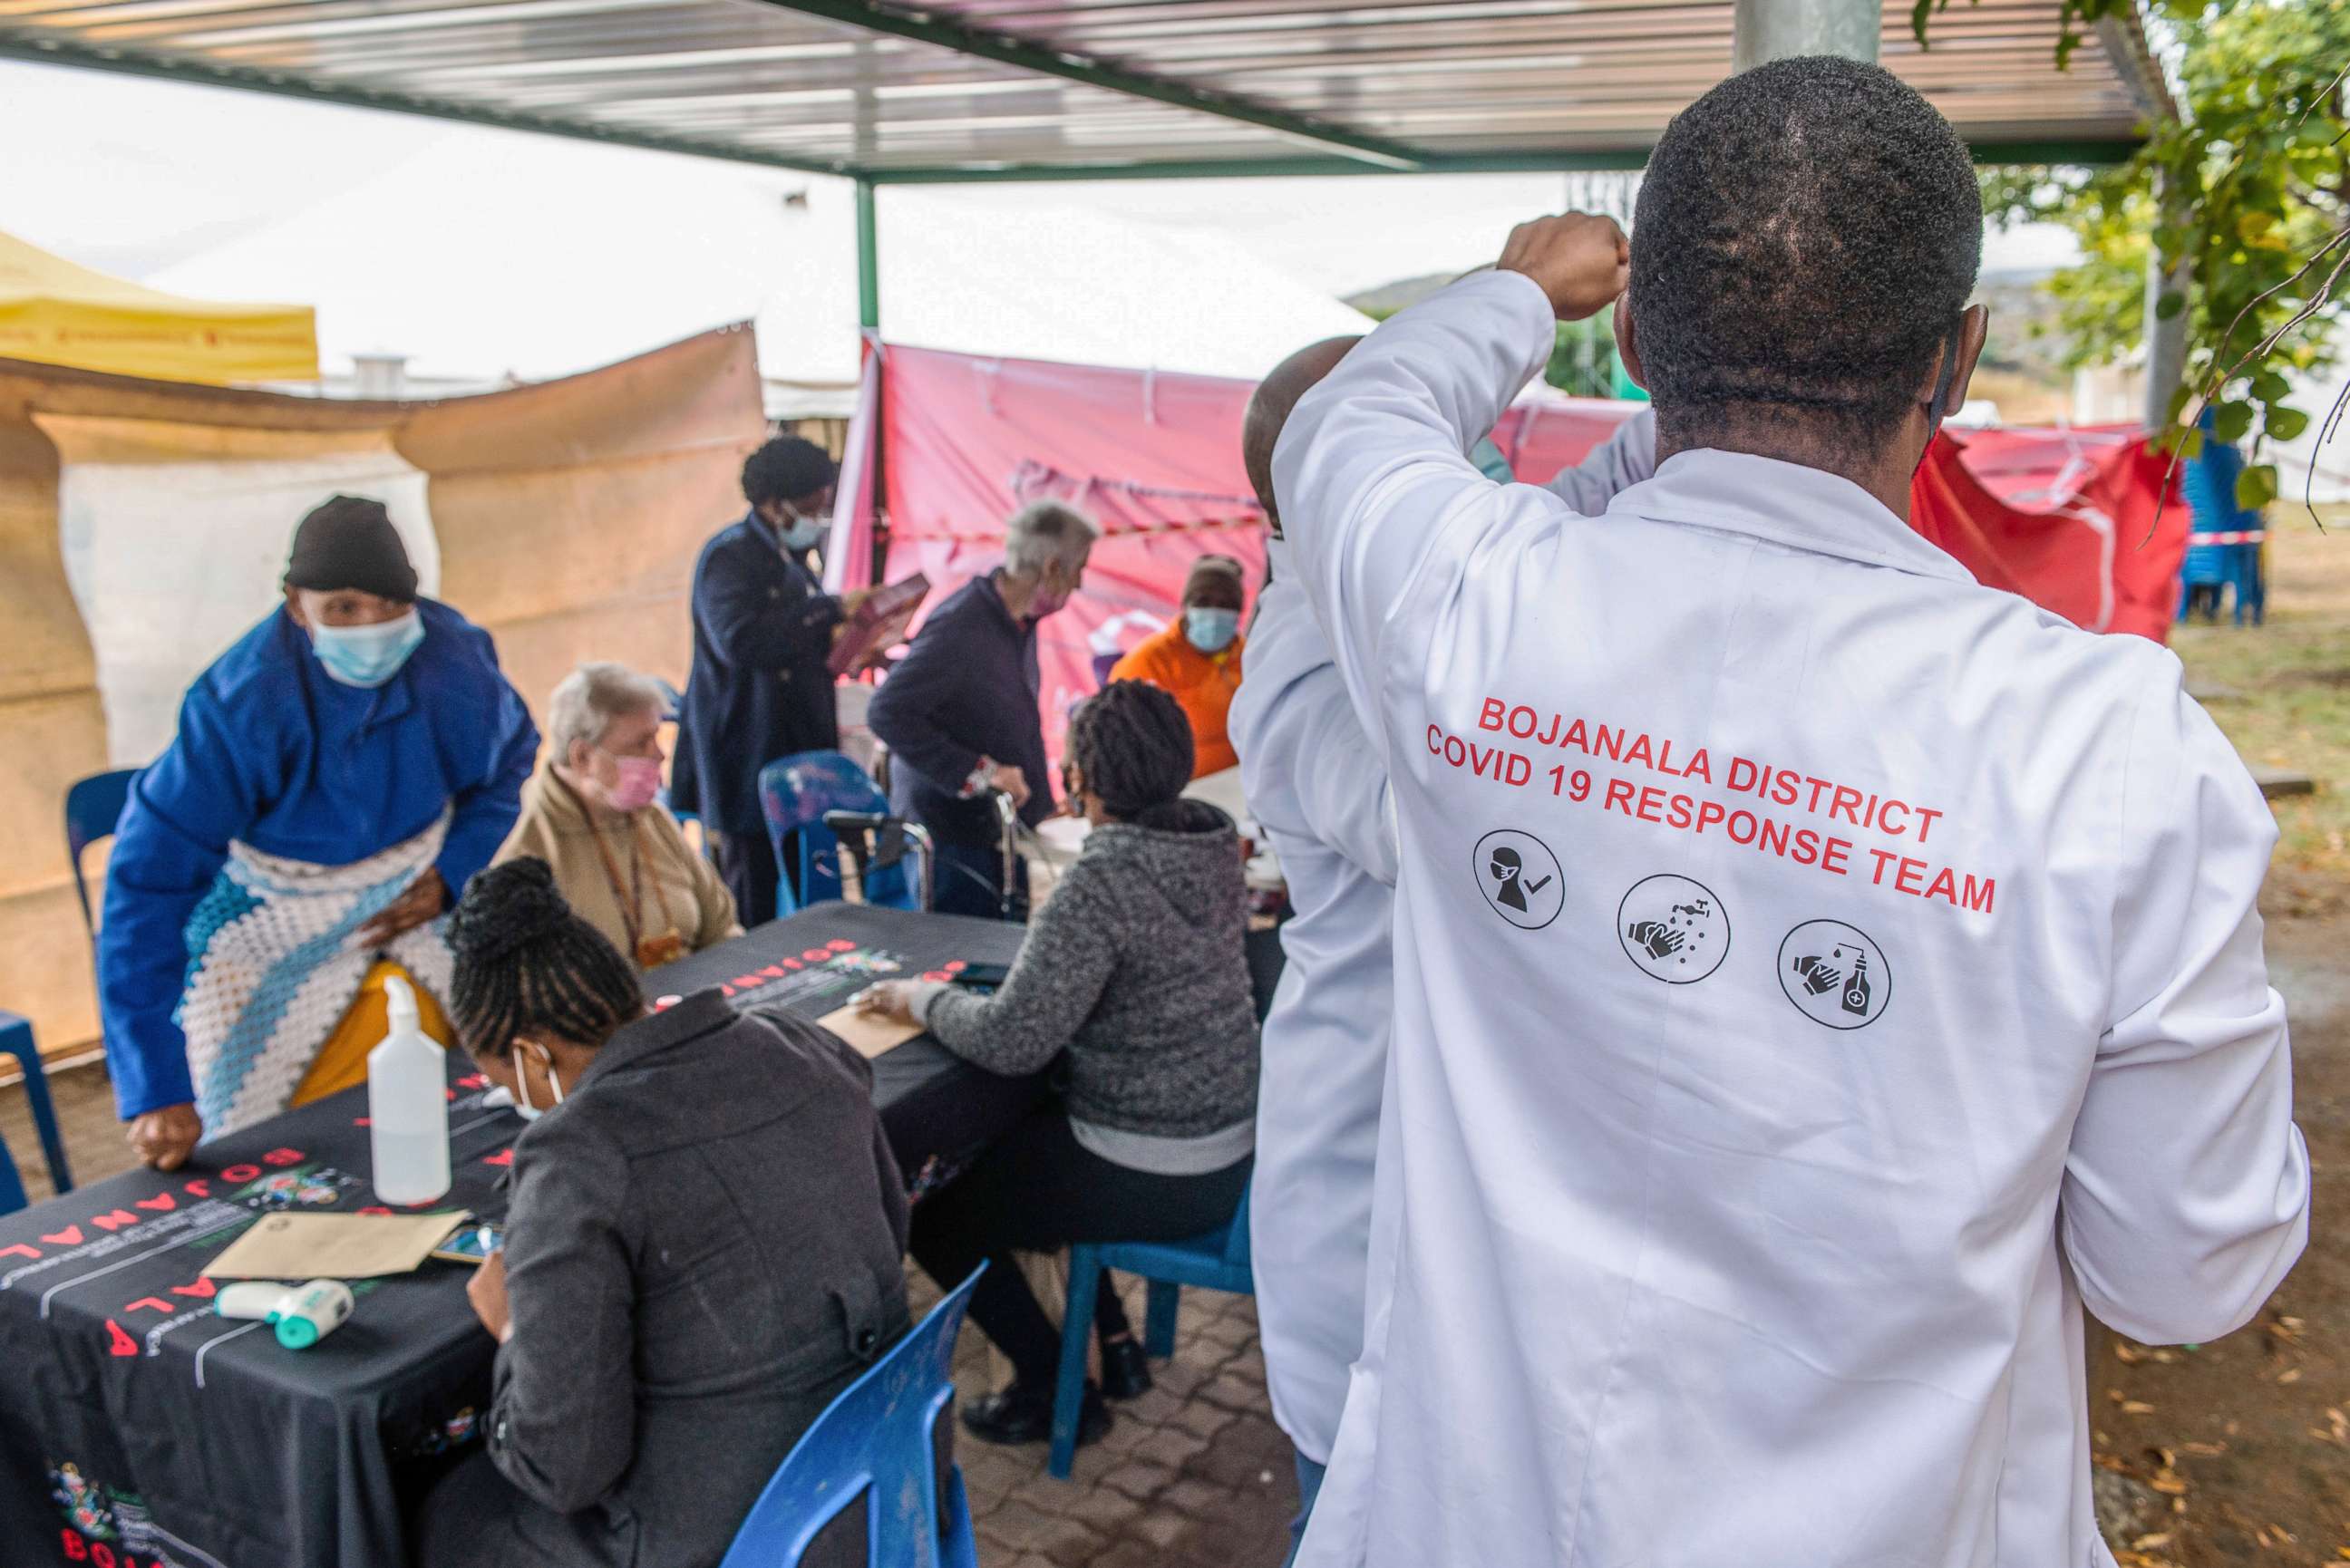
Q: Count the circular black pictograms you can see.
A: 3